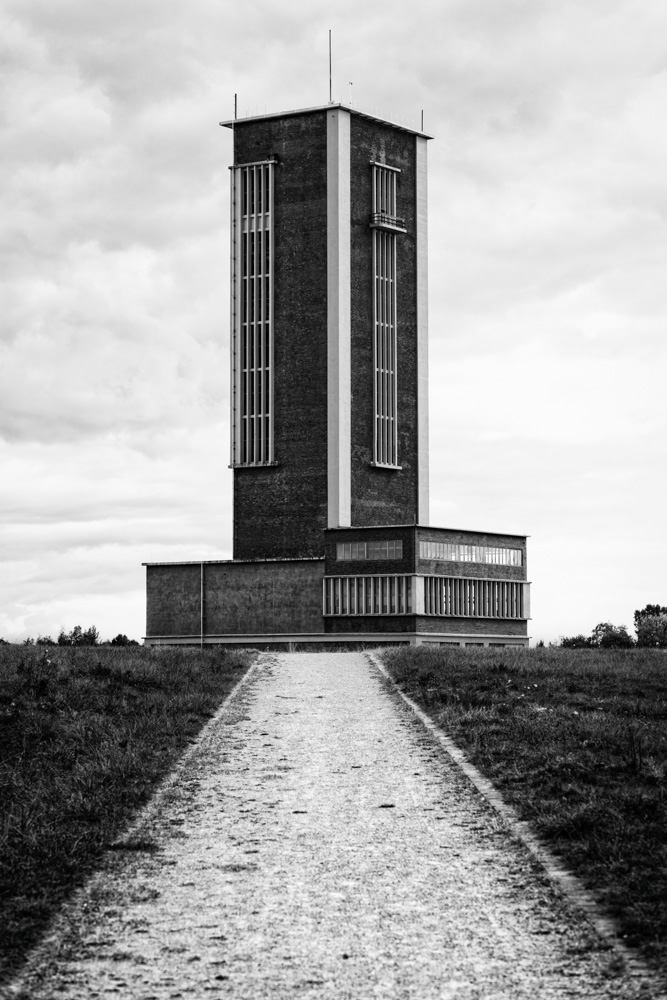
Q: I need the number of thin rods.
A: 3